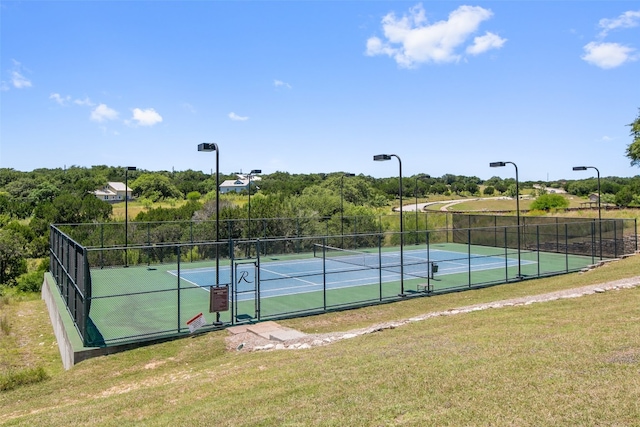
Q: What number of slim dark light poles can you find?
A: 8